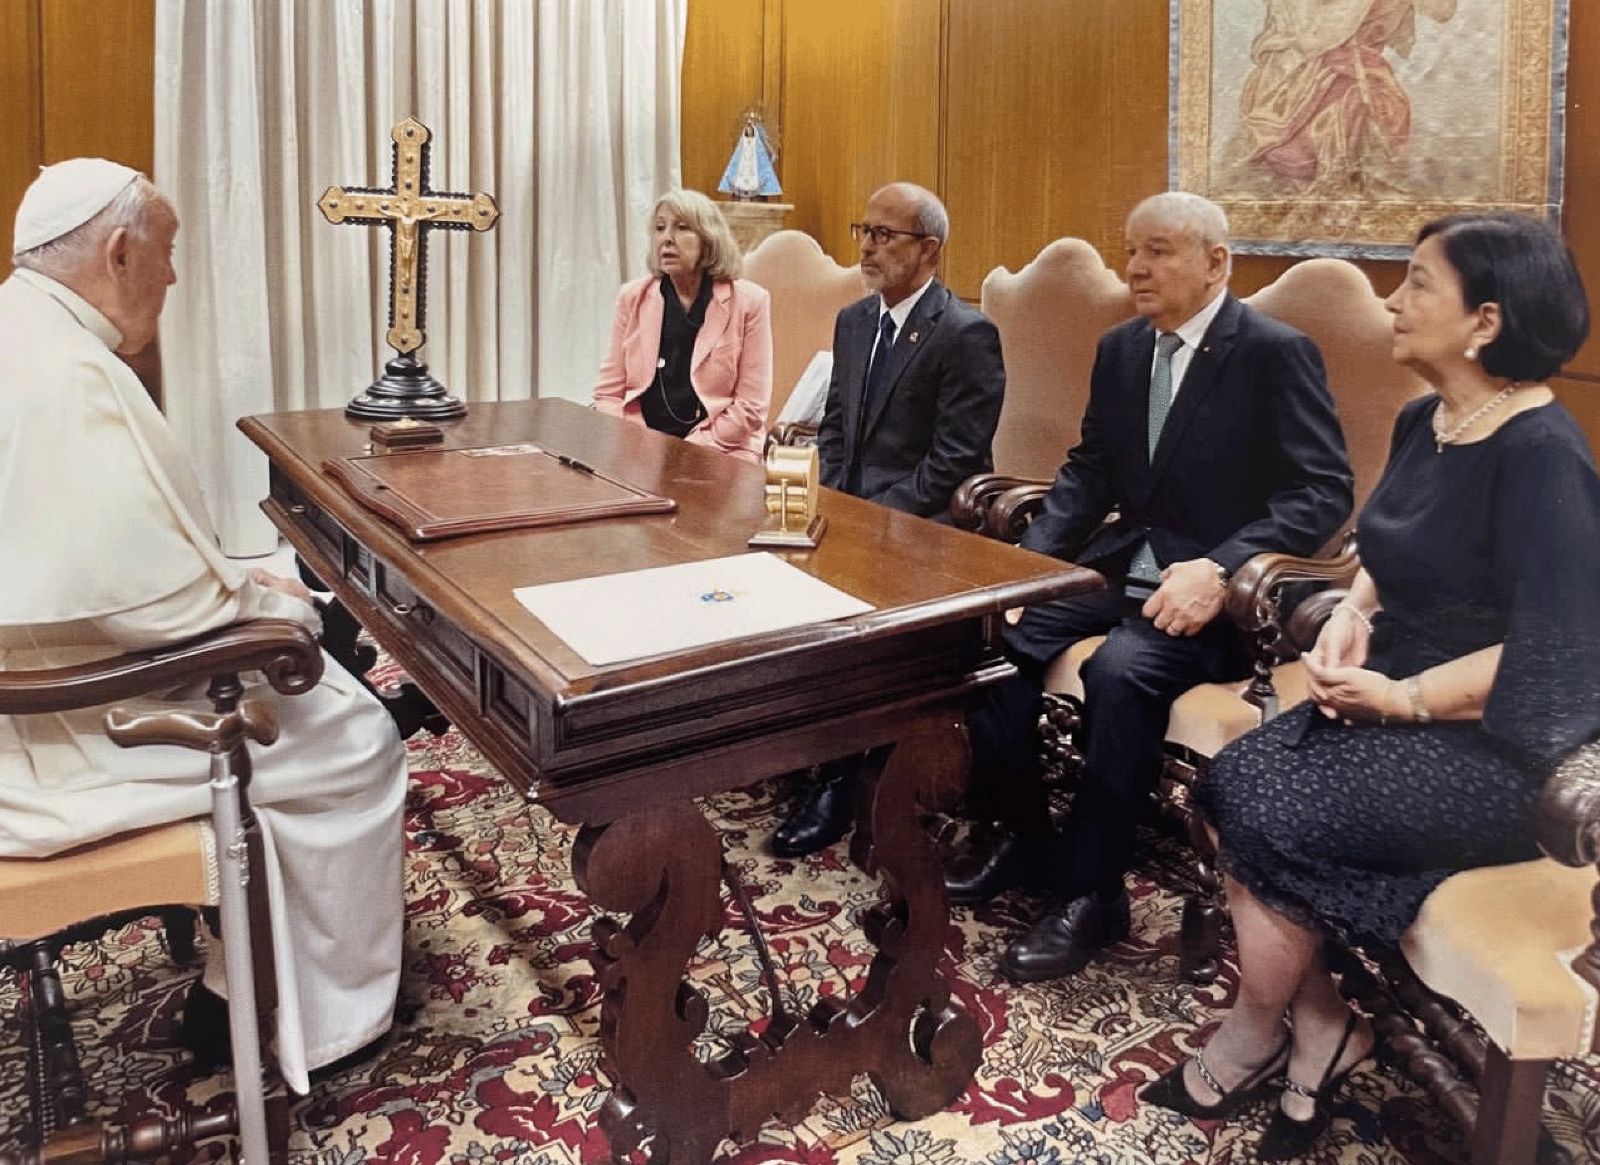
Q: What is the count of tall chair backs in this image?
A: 3